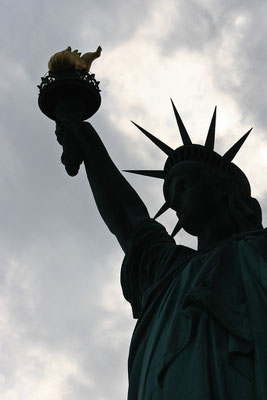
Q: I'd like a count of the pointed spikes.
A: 7